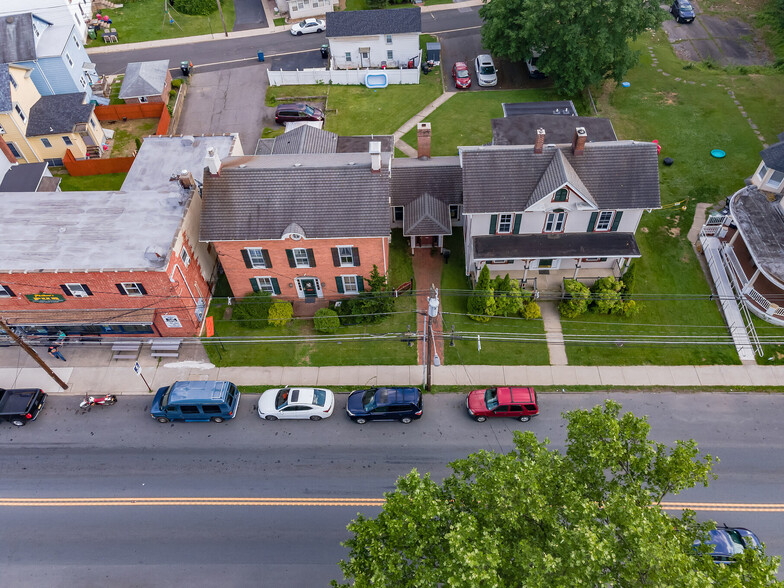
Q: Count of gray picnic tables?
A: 2